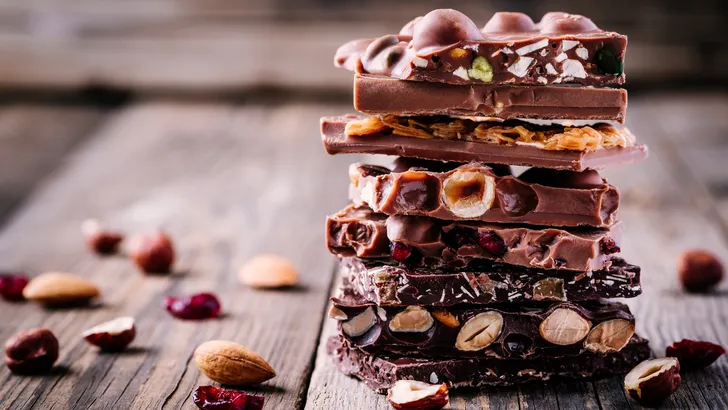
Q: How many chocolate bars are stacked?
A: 8